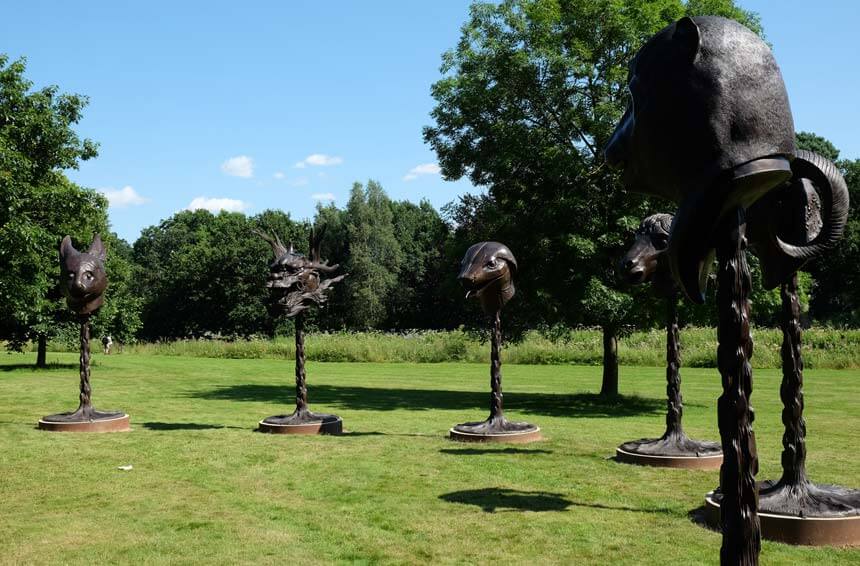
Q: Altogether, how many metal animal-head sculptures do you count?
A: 6